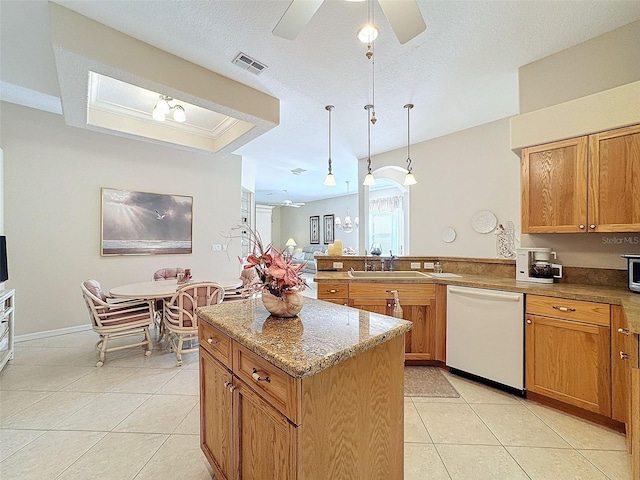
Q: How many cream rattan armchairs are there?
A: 4